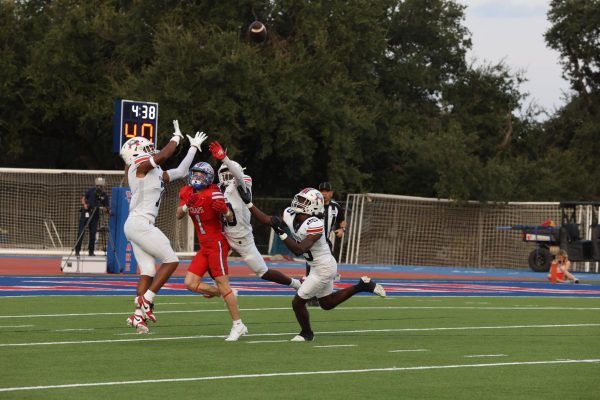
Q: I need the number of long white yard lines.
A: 3